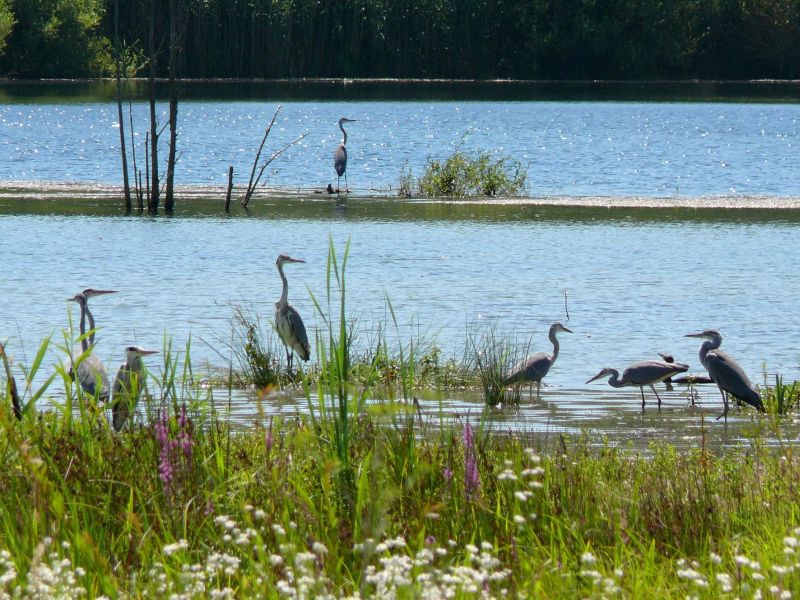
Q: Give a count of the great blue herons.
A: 8